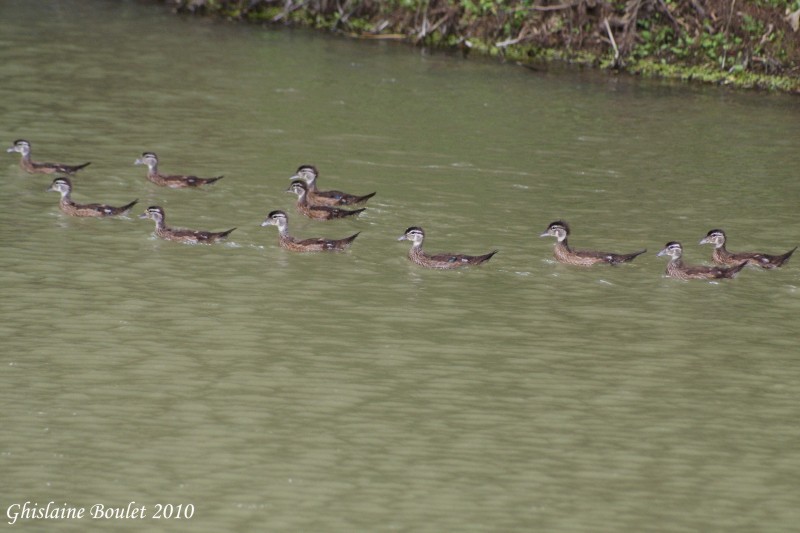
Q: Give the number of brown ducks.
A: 11